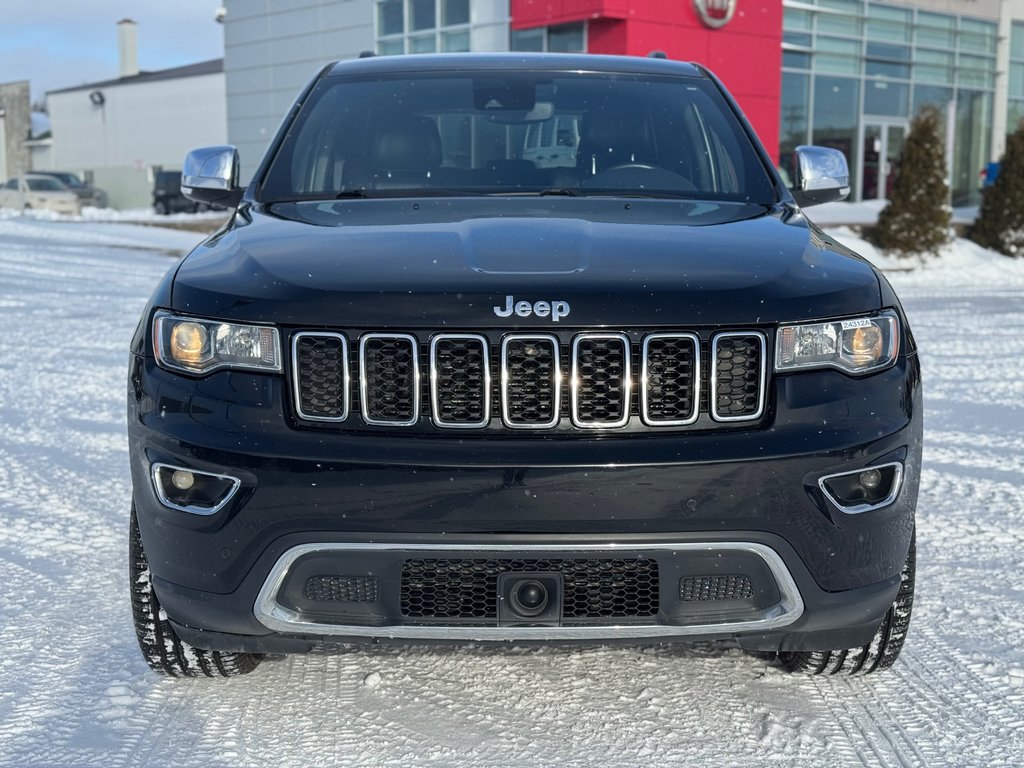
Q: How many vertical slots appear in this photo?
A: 7